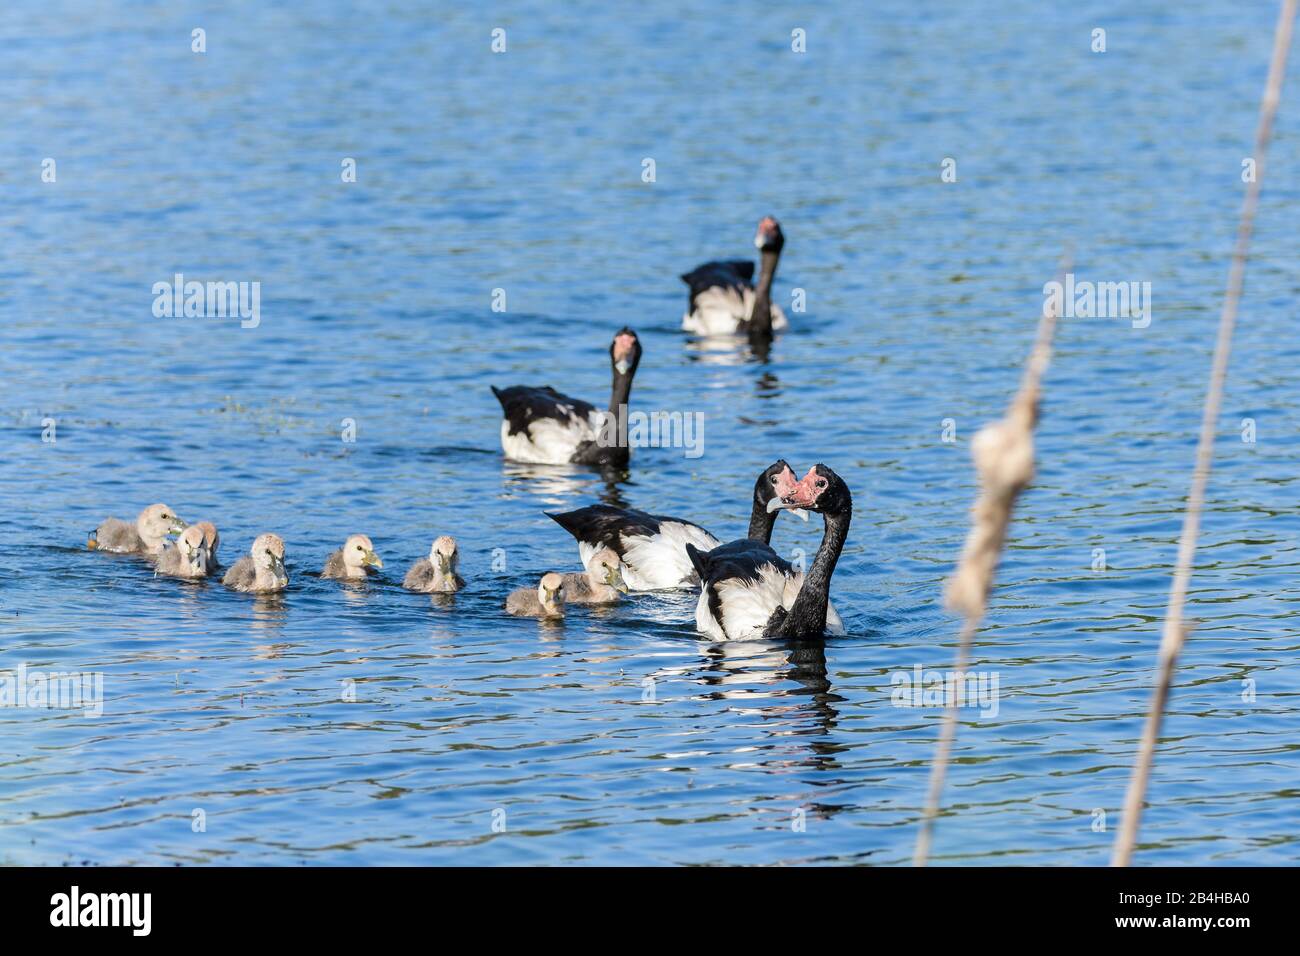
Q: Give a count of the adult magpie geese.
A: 4